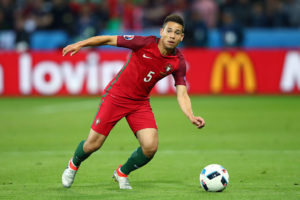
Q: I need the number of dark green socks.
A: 2